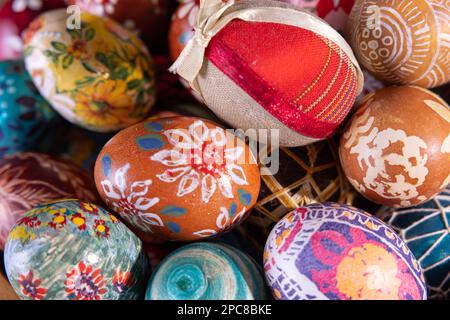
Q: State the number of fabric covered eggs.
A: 1